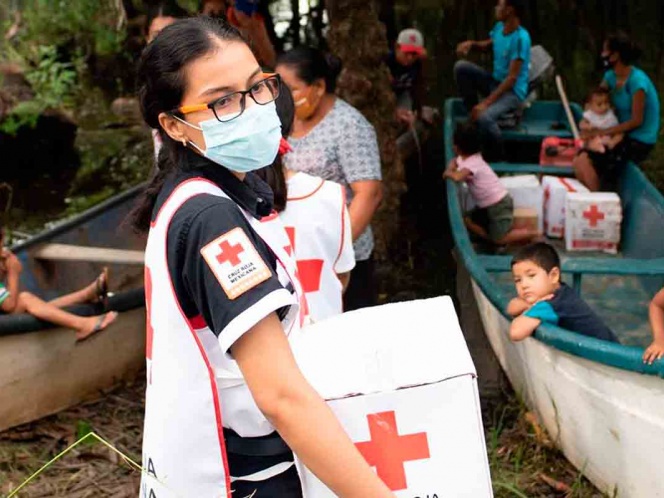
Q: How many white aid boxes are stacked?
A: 3